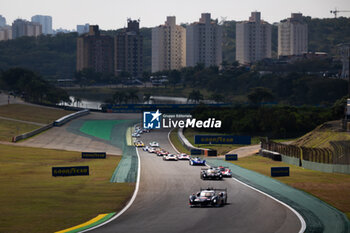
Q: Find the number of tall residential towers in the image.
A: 6